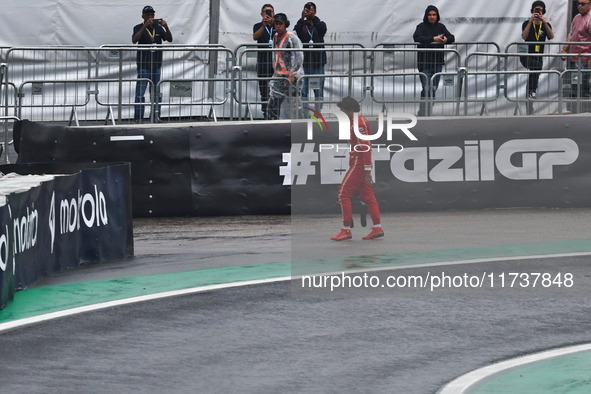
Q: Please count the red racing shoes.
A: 2